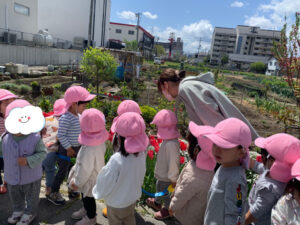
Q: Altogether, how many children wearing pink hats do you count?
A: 12